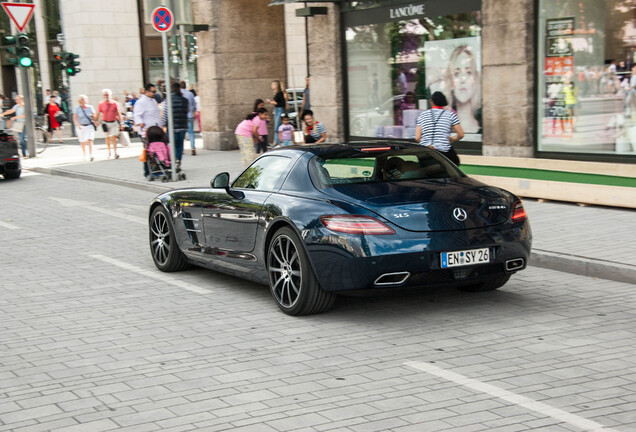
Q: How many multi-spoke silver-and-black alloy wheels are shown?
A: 2